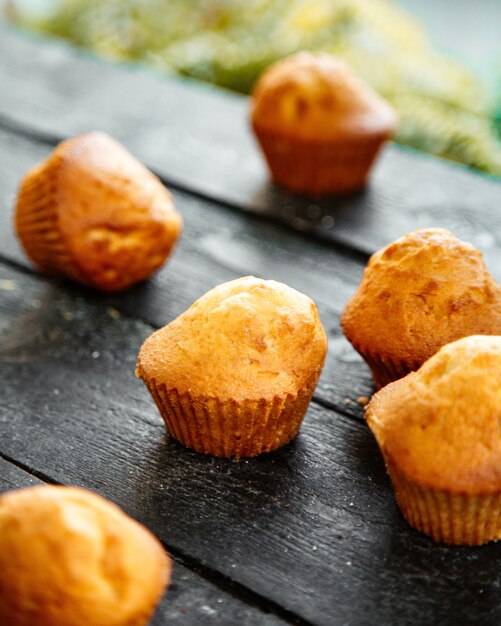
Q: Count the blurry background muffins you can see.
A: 2